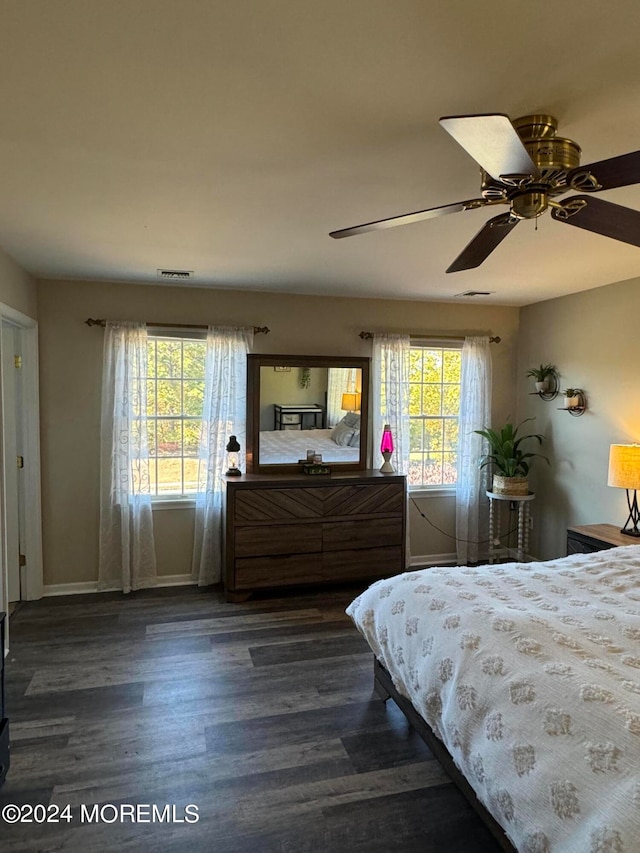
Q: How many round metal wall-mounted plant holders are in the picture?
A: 2